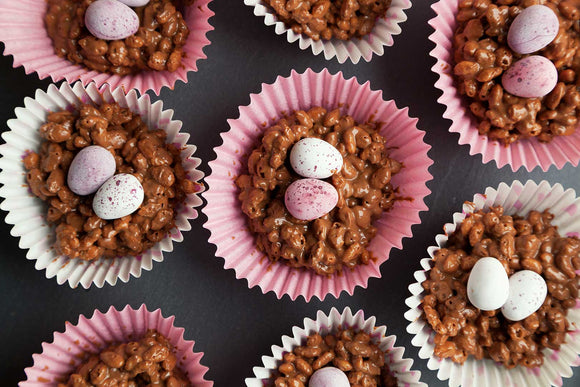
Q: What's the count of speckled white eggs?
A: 3